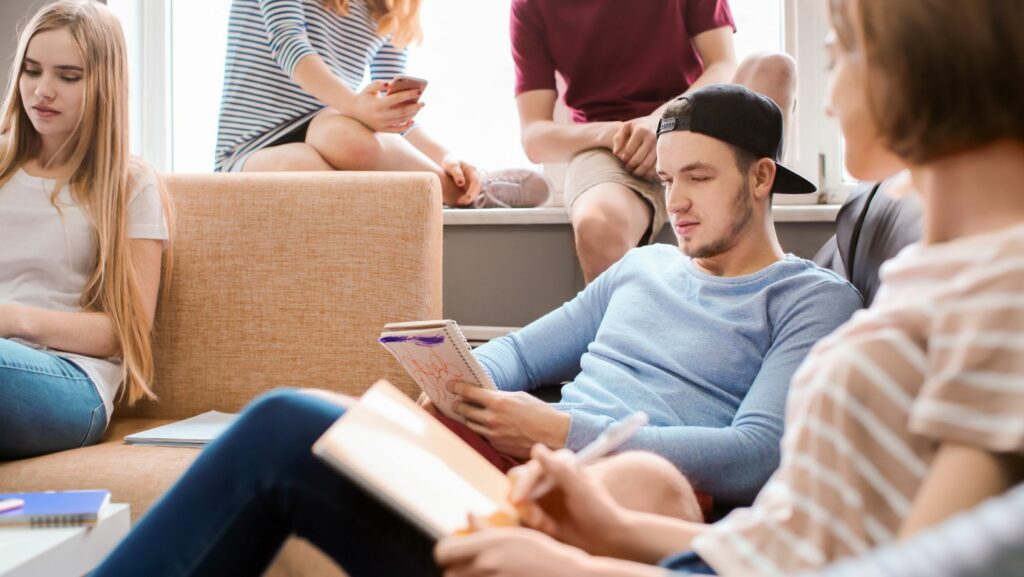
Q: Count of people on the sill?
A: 2